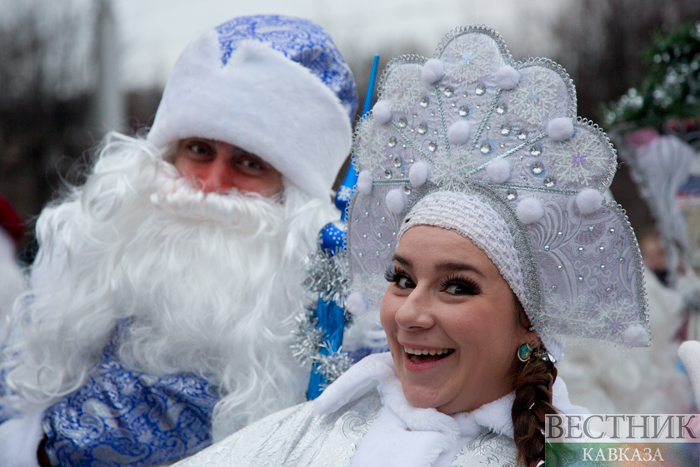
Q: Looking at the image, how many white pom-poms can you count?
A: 13